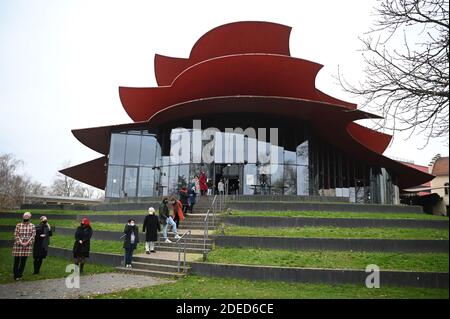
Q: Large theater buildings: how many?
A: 1